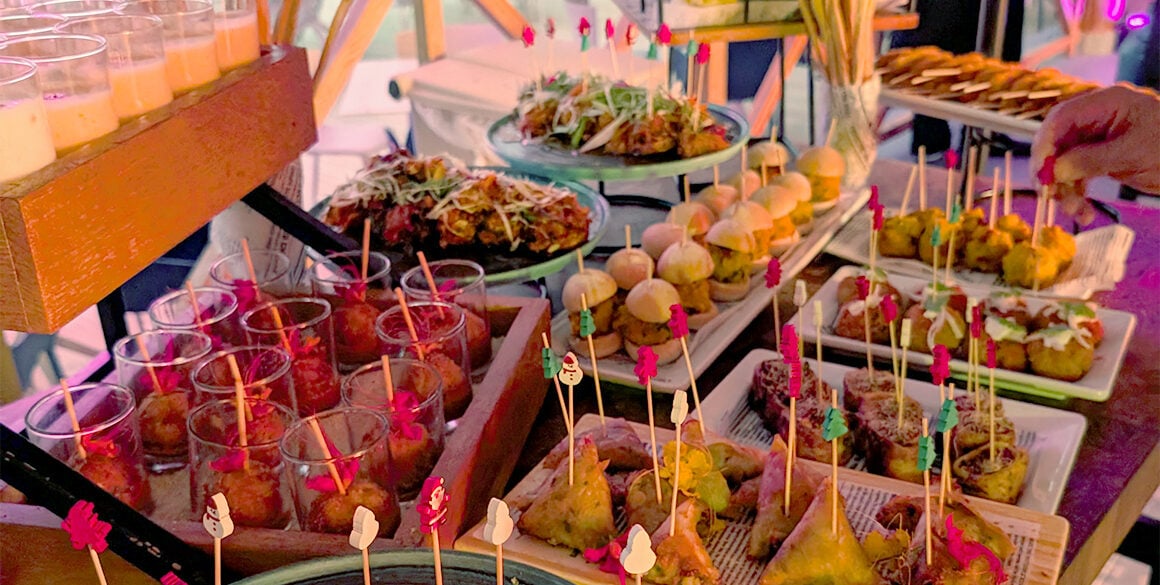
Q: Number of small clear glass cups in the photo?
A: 12